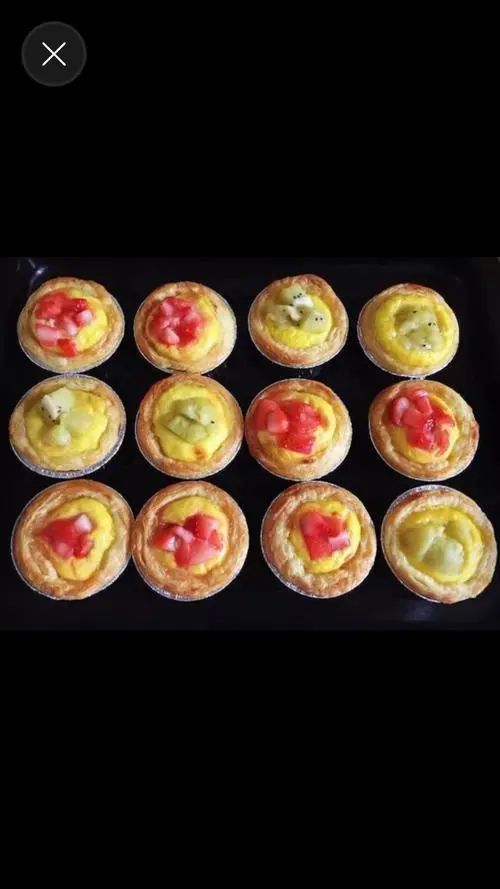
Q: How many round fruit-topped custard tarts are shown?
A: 12